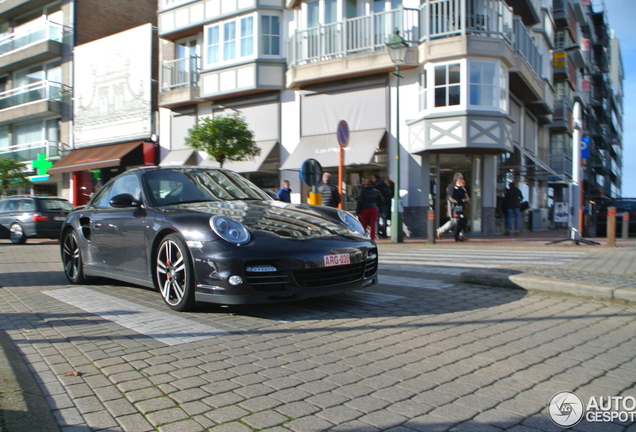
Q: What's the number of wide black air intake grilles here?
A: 3